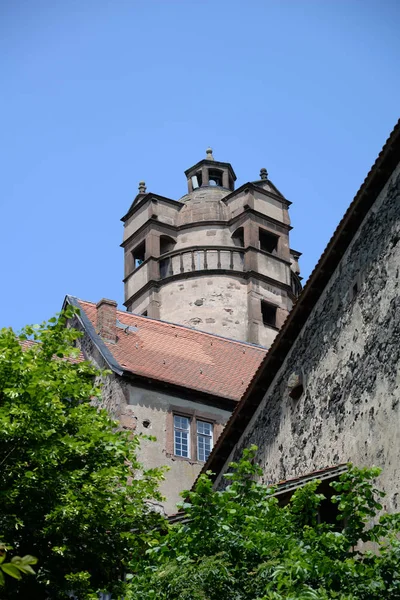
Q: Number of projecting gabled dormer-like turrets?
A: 2